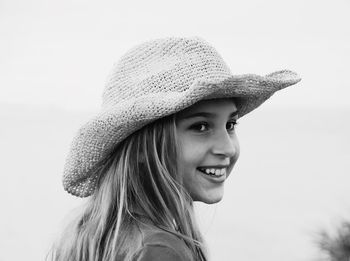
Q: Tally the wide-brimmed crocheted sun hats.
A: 1